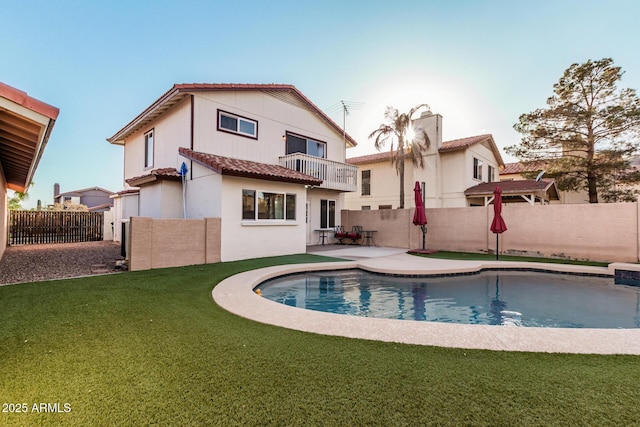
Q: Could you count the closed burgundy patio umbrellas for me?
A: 2